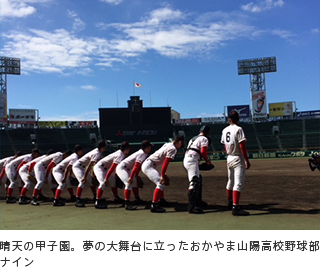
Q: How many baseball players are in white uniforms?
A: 11